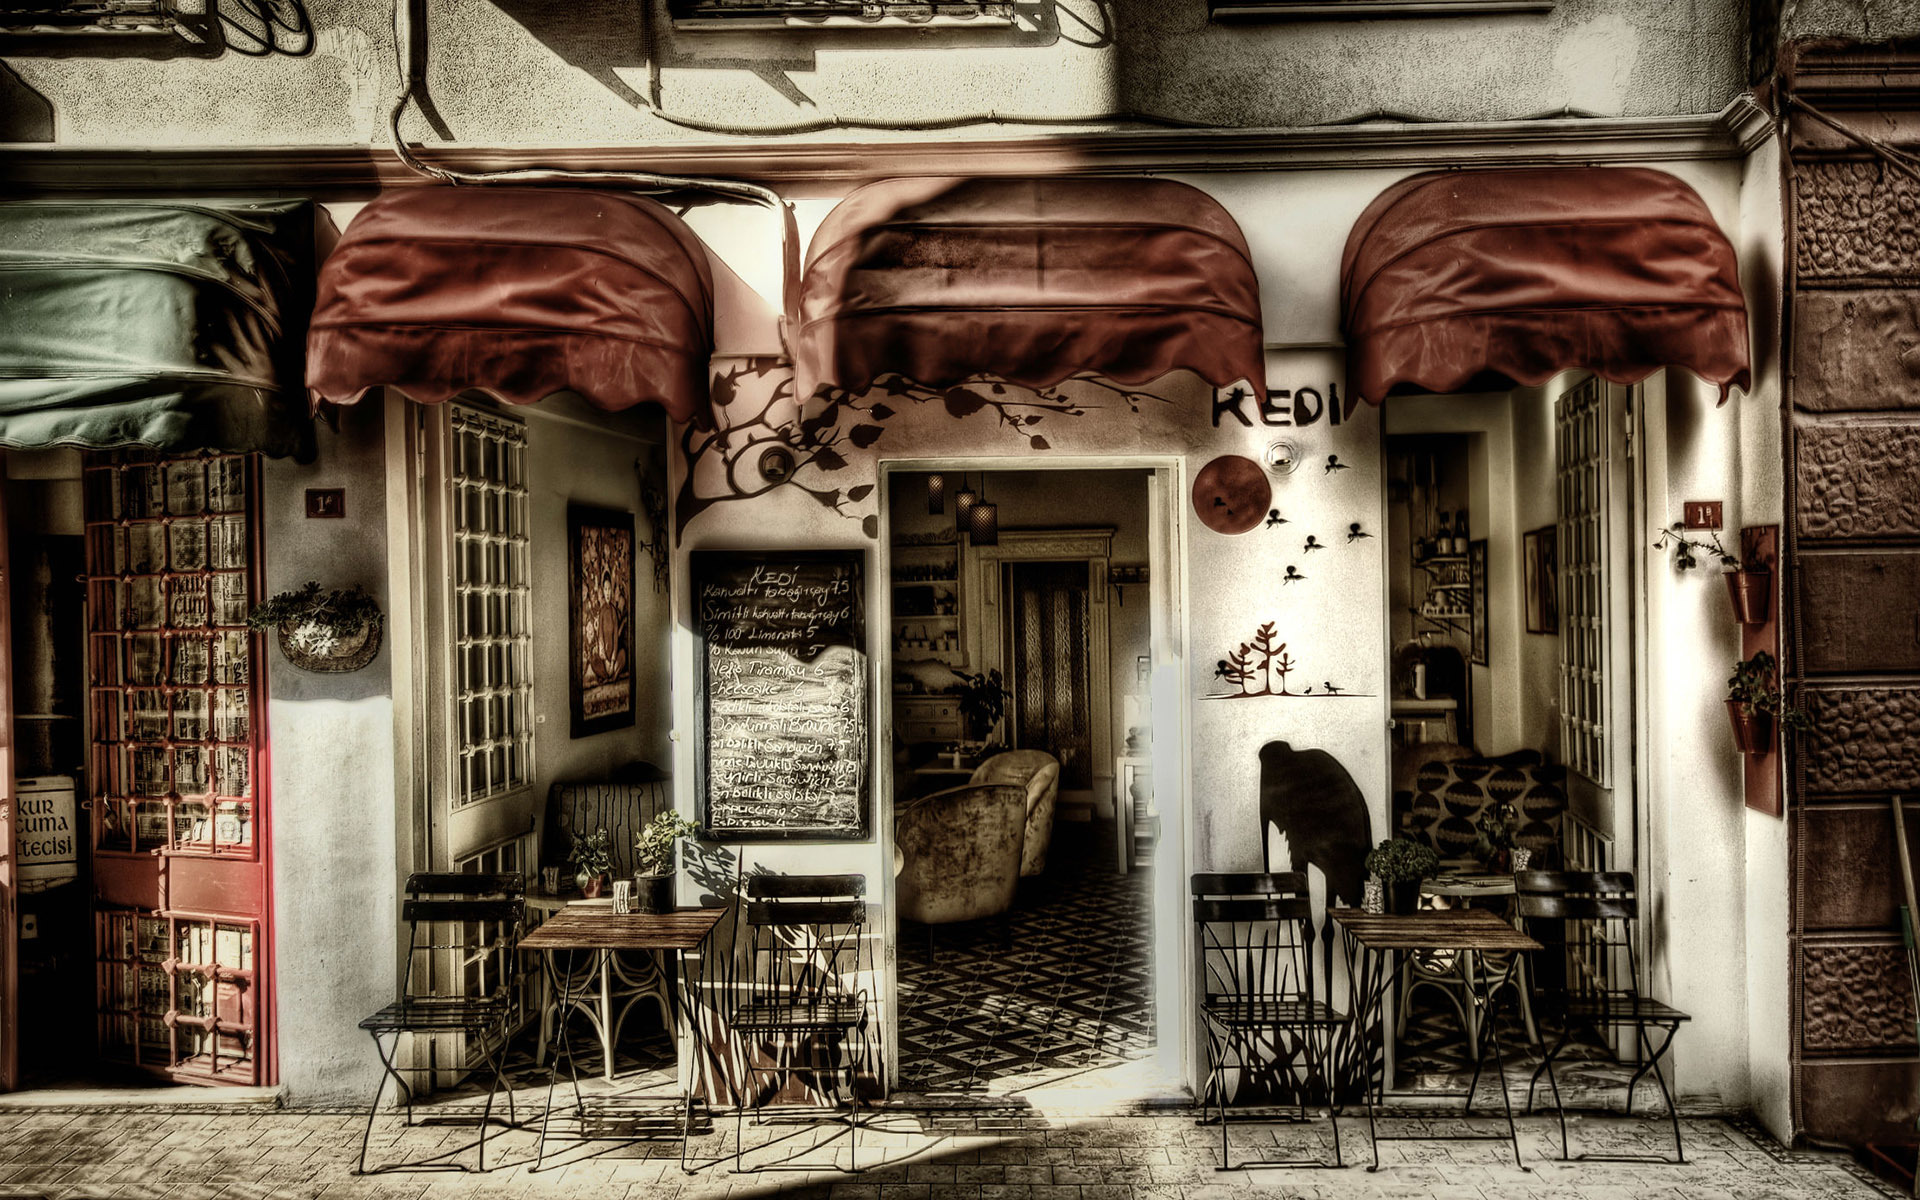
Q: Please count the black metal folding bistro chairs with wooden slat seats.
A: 4